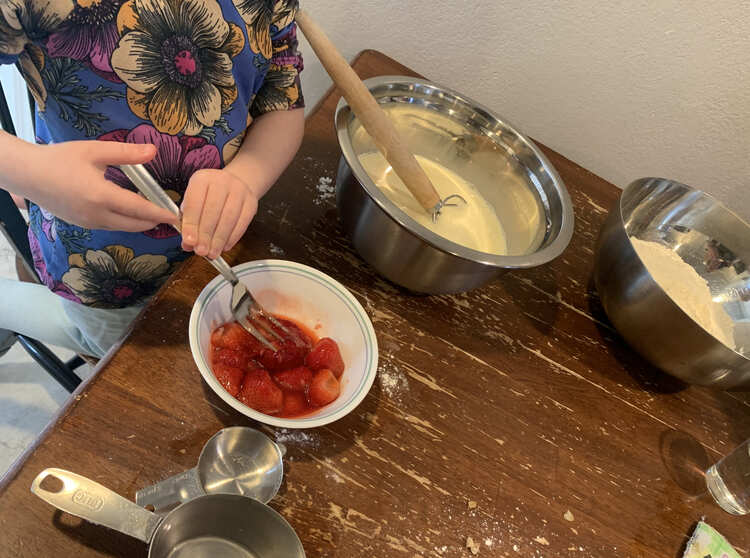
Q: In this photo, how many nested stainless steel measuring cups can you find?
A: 2